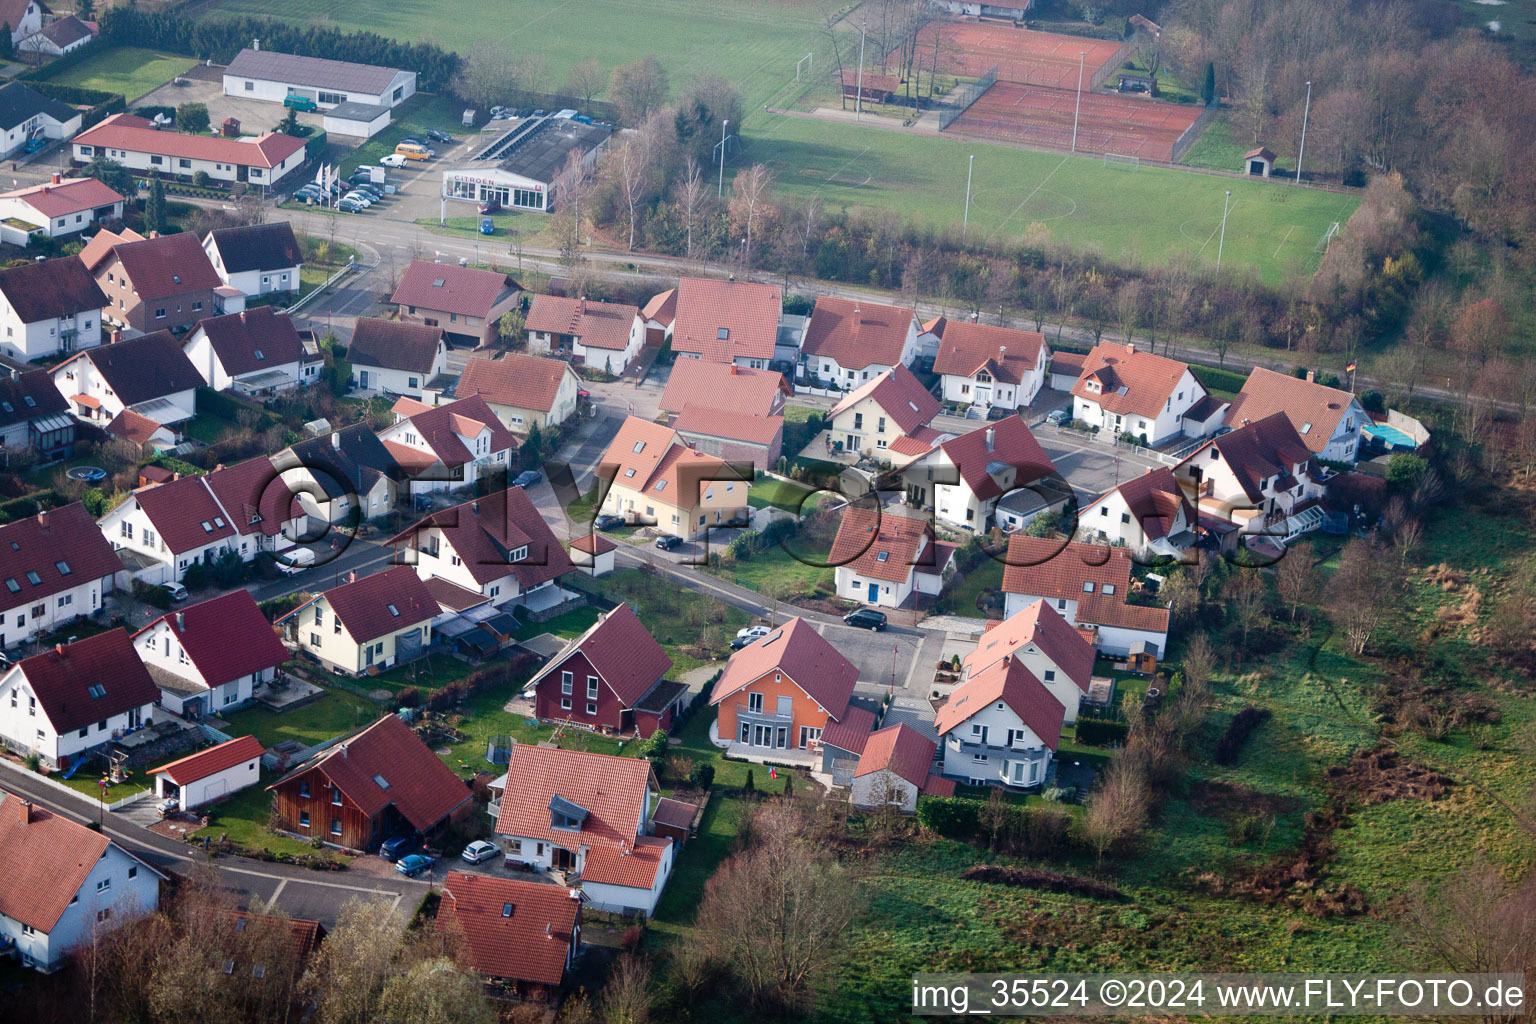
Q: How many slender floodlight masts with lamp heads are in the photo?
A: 6